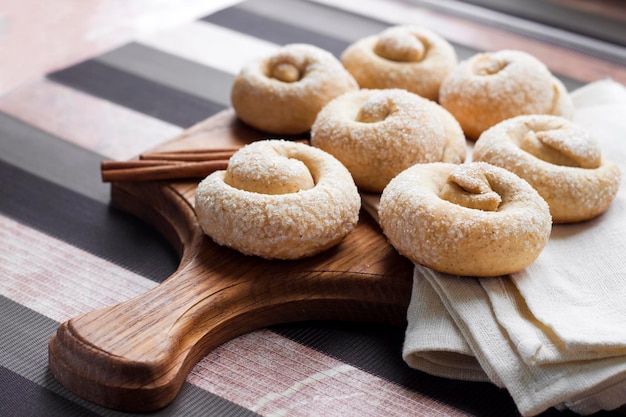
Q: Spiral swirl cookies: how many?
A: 7